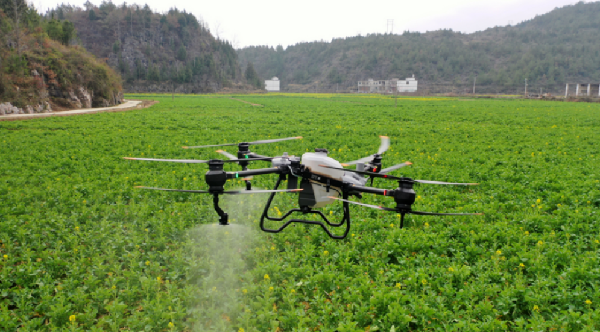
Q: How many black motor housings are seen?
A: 4